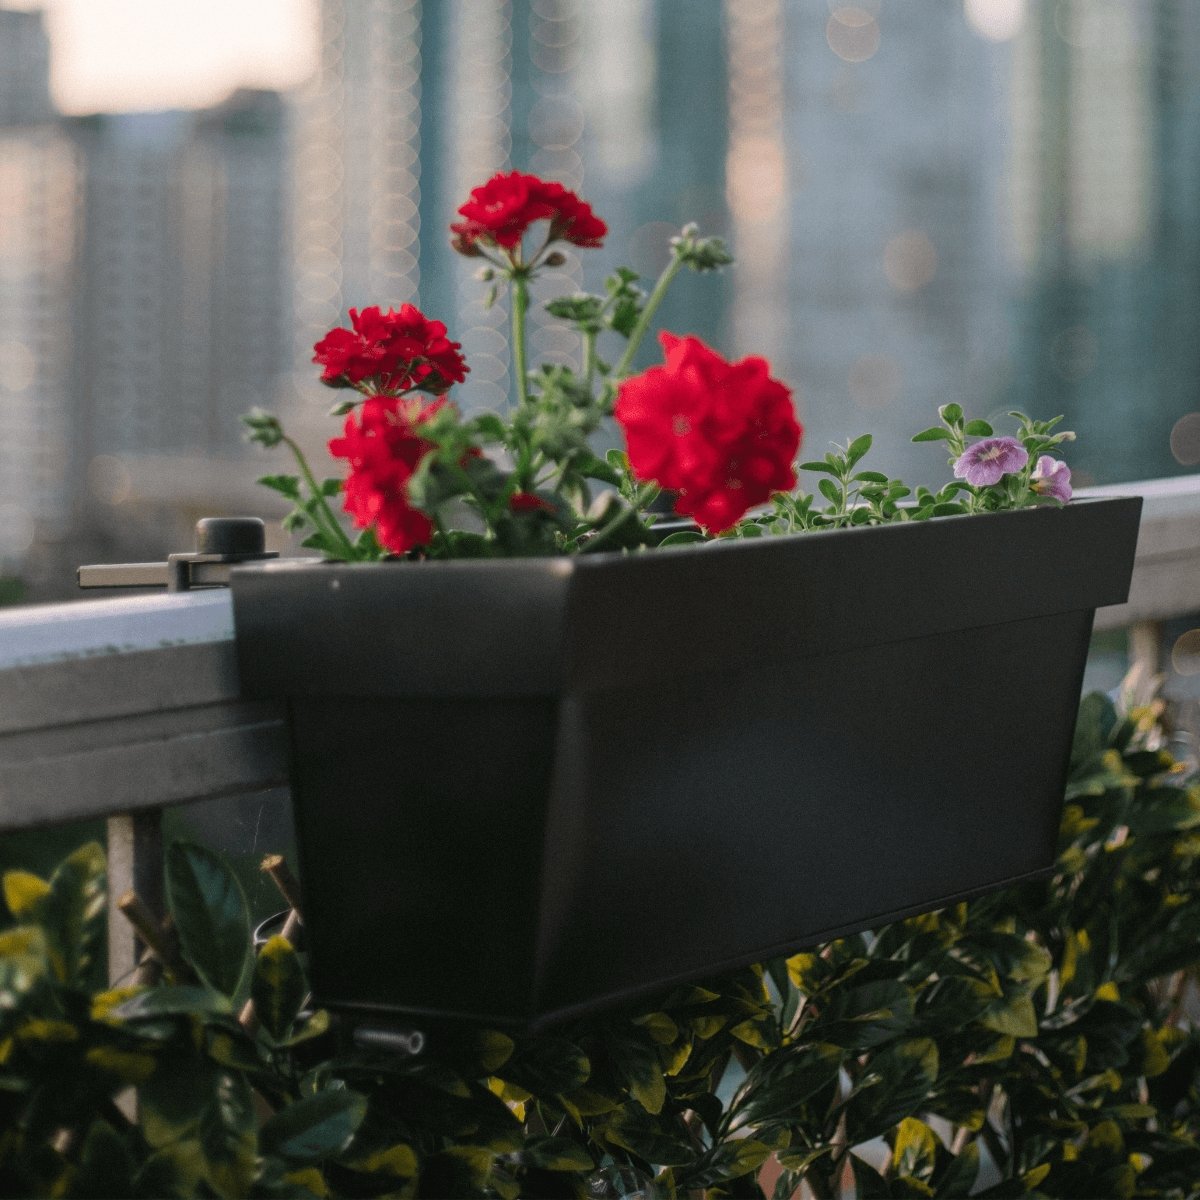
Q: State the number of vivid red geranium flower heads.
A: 4